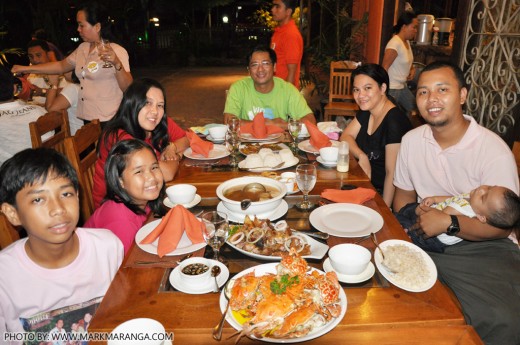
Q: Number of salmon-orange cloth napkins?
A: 5